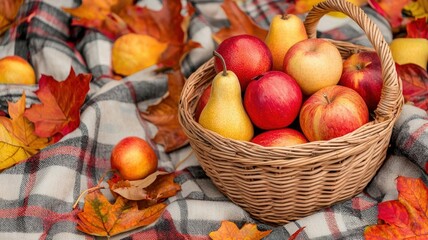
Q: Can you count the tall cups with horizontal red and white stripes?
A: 0